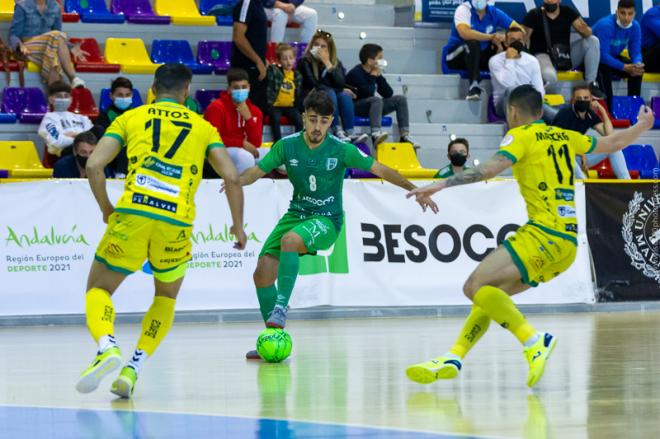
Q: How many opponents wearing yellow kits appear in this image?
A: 2